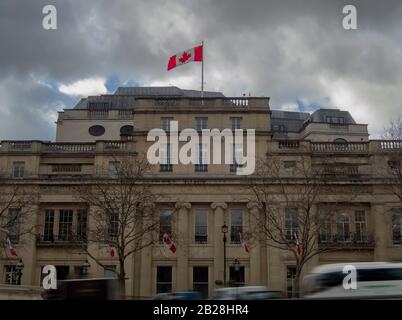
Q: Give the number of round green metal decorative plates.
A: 0